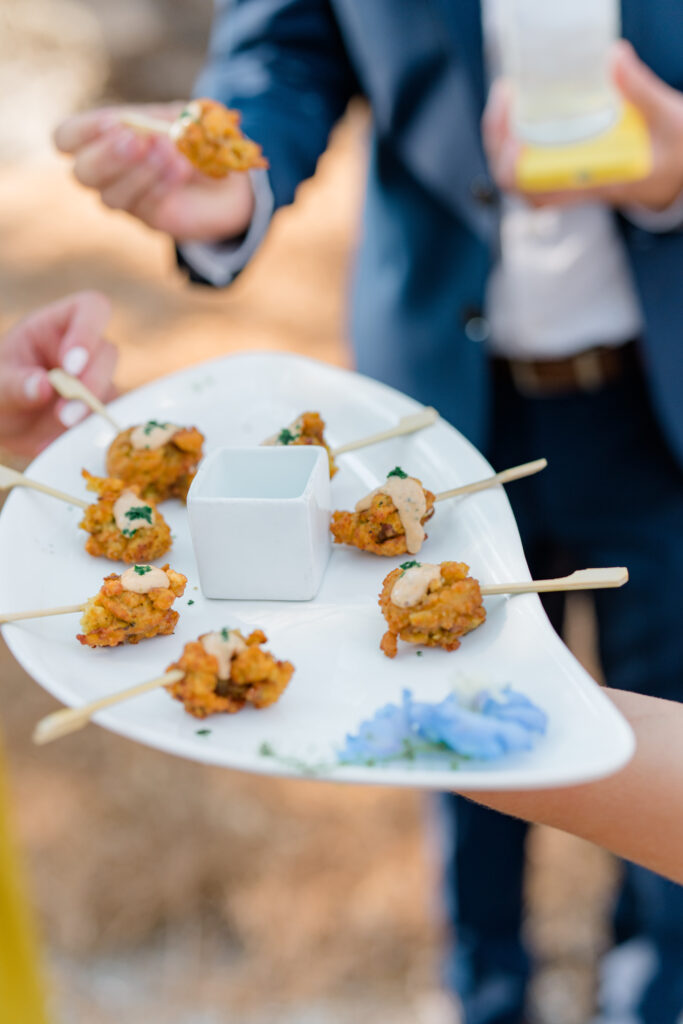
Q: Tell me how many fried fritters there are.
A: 8